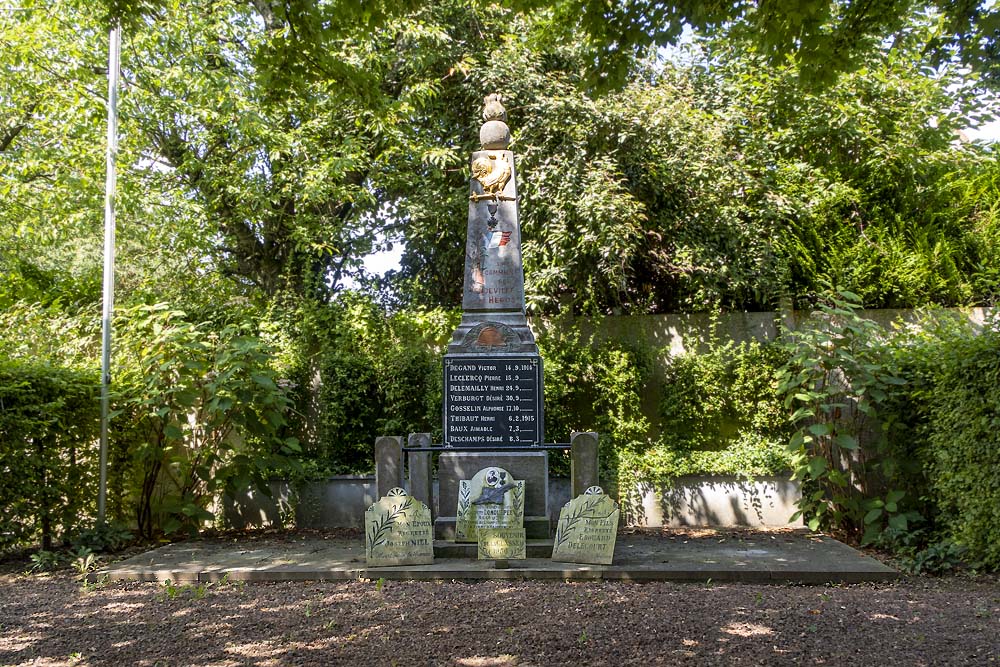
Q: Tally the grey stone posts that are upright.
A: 3